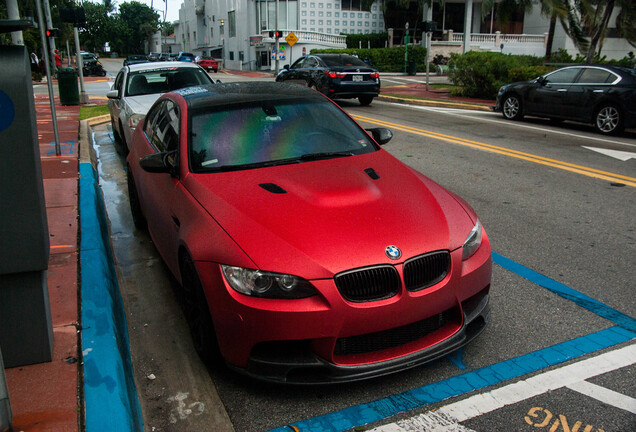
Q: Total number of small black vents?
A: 2